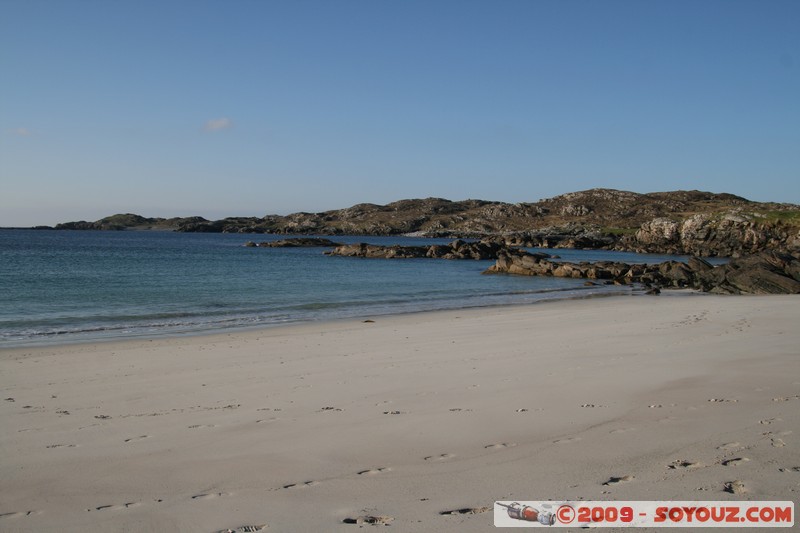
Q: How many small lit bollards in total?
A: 0